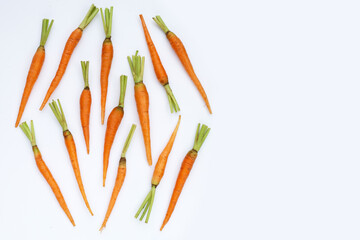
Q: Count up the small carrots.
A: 13